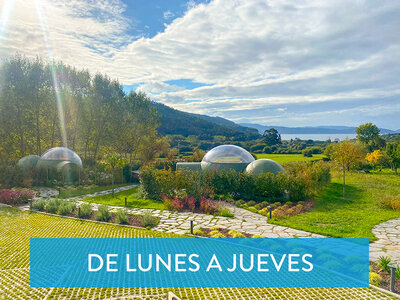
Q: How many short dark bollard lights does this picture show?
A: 7